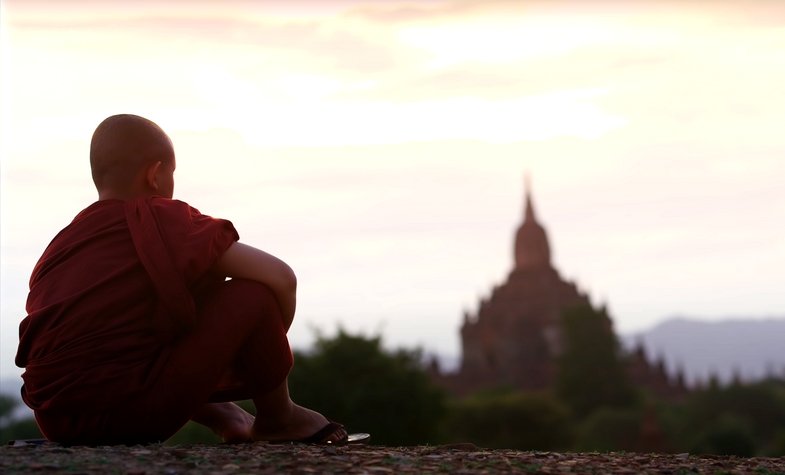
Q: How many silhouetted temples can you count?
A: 1